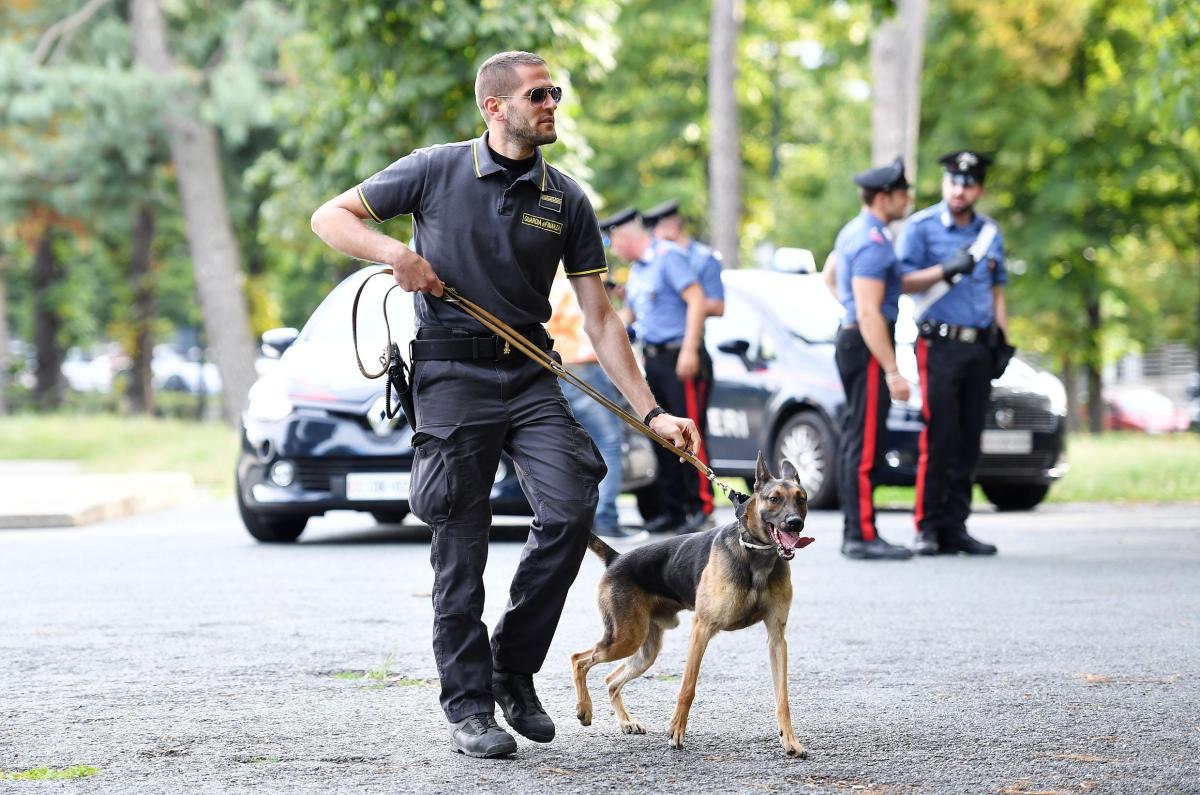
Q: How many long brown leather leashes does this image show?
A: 1